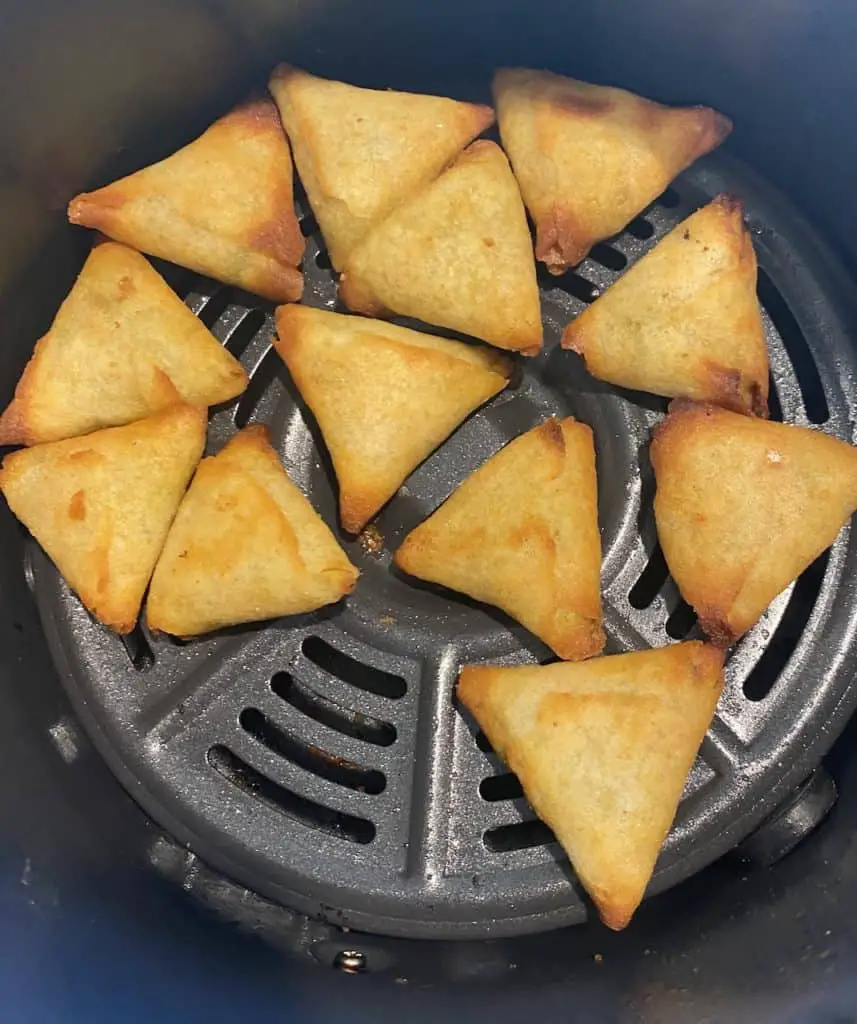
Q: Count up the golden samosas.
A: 12